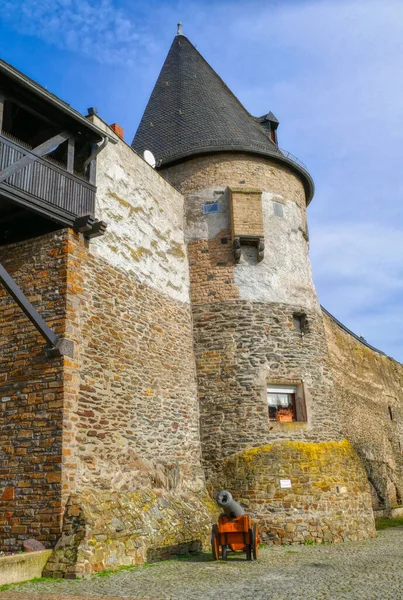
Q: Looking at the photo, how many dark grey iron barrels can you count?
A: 1